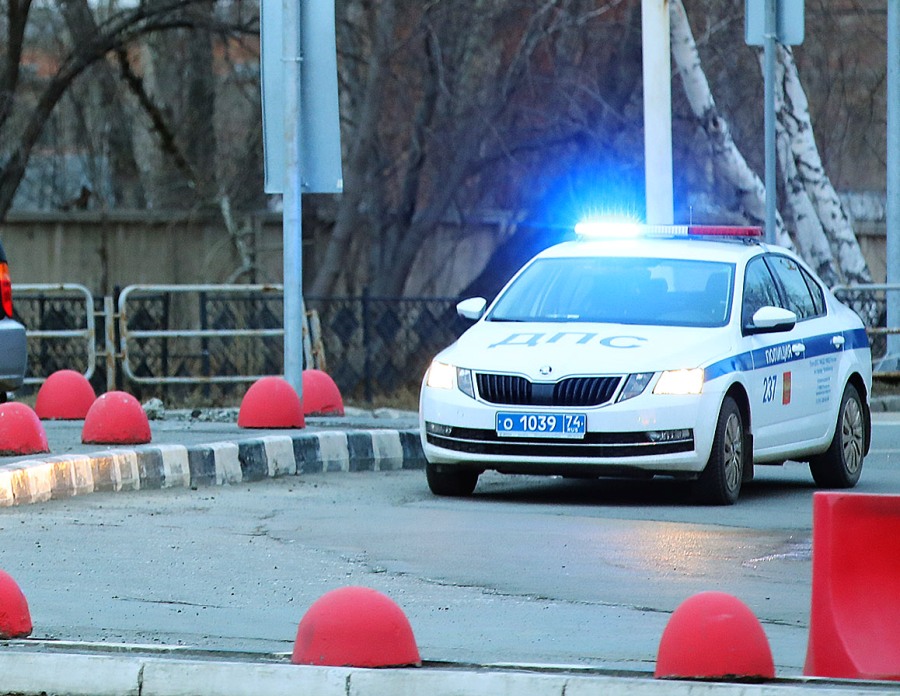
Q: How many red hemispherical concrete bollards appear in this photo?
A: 8